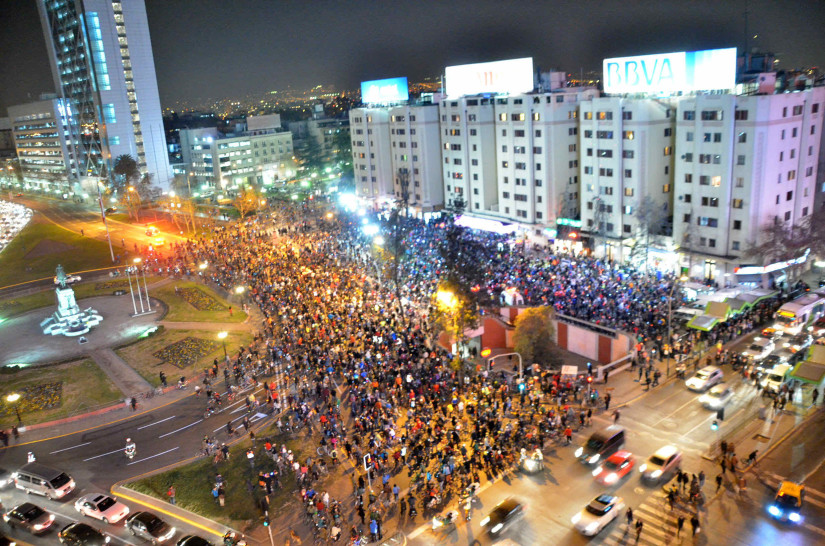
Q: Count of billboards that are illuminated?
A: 3